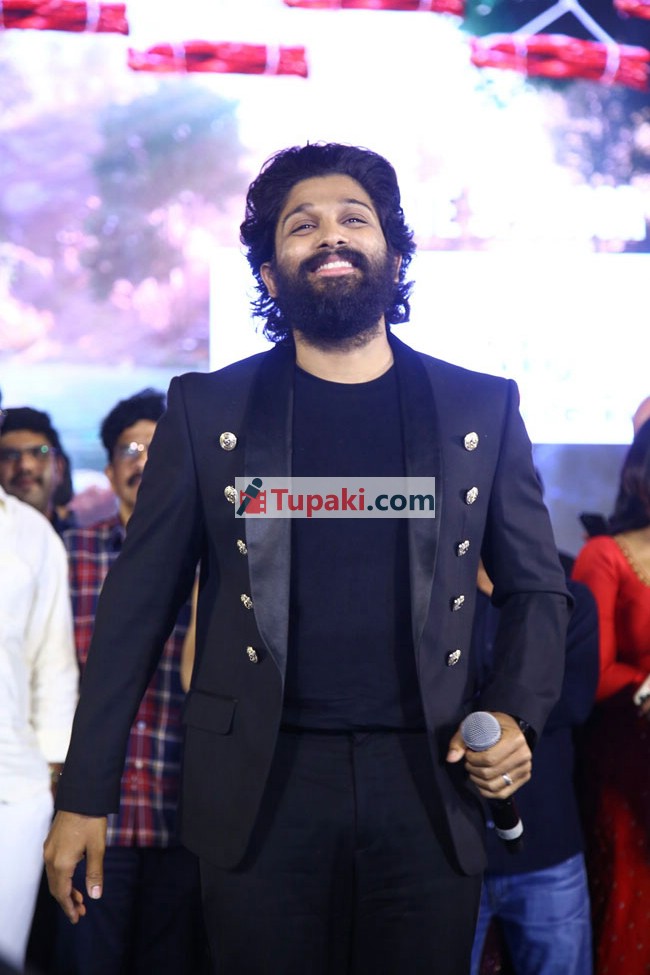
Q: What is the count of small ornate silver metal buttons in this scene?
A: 10